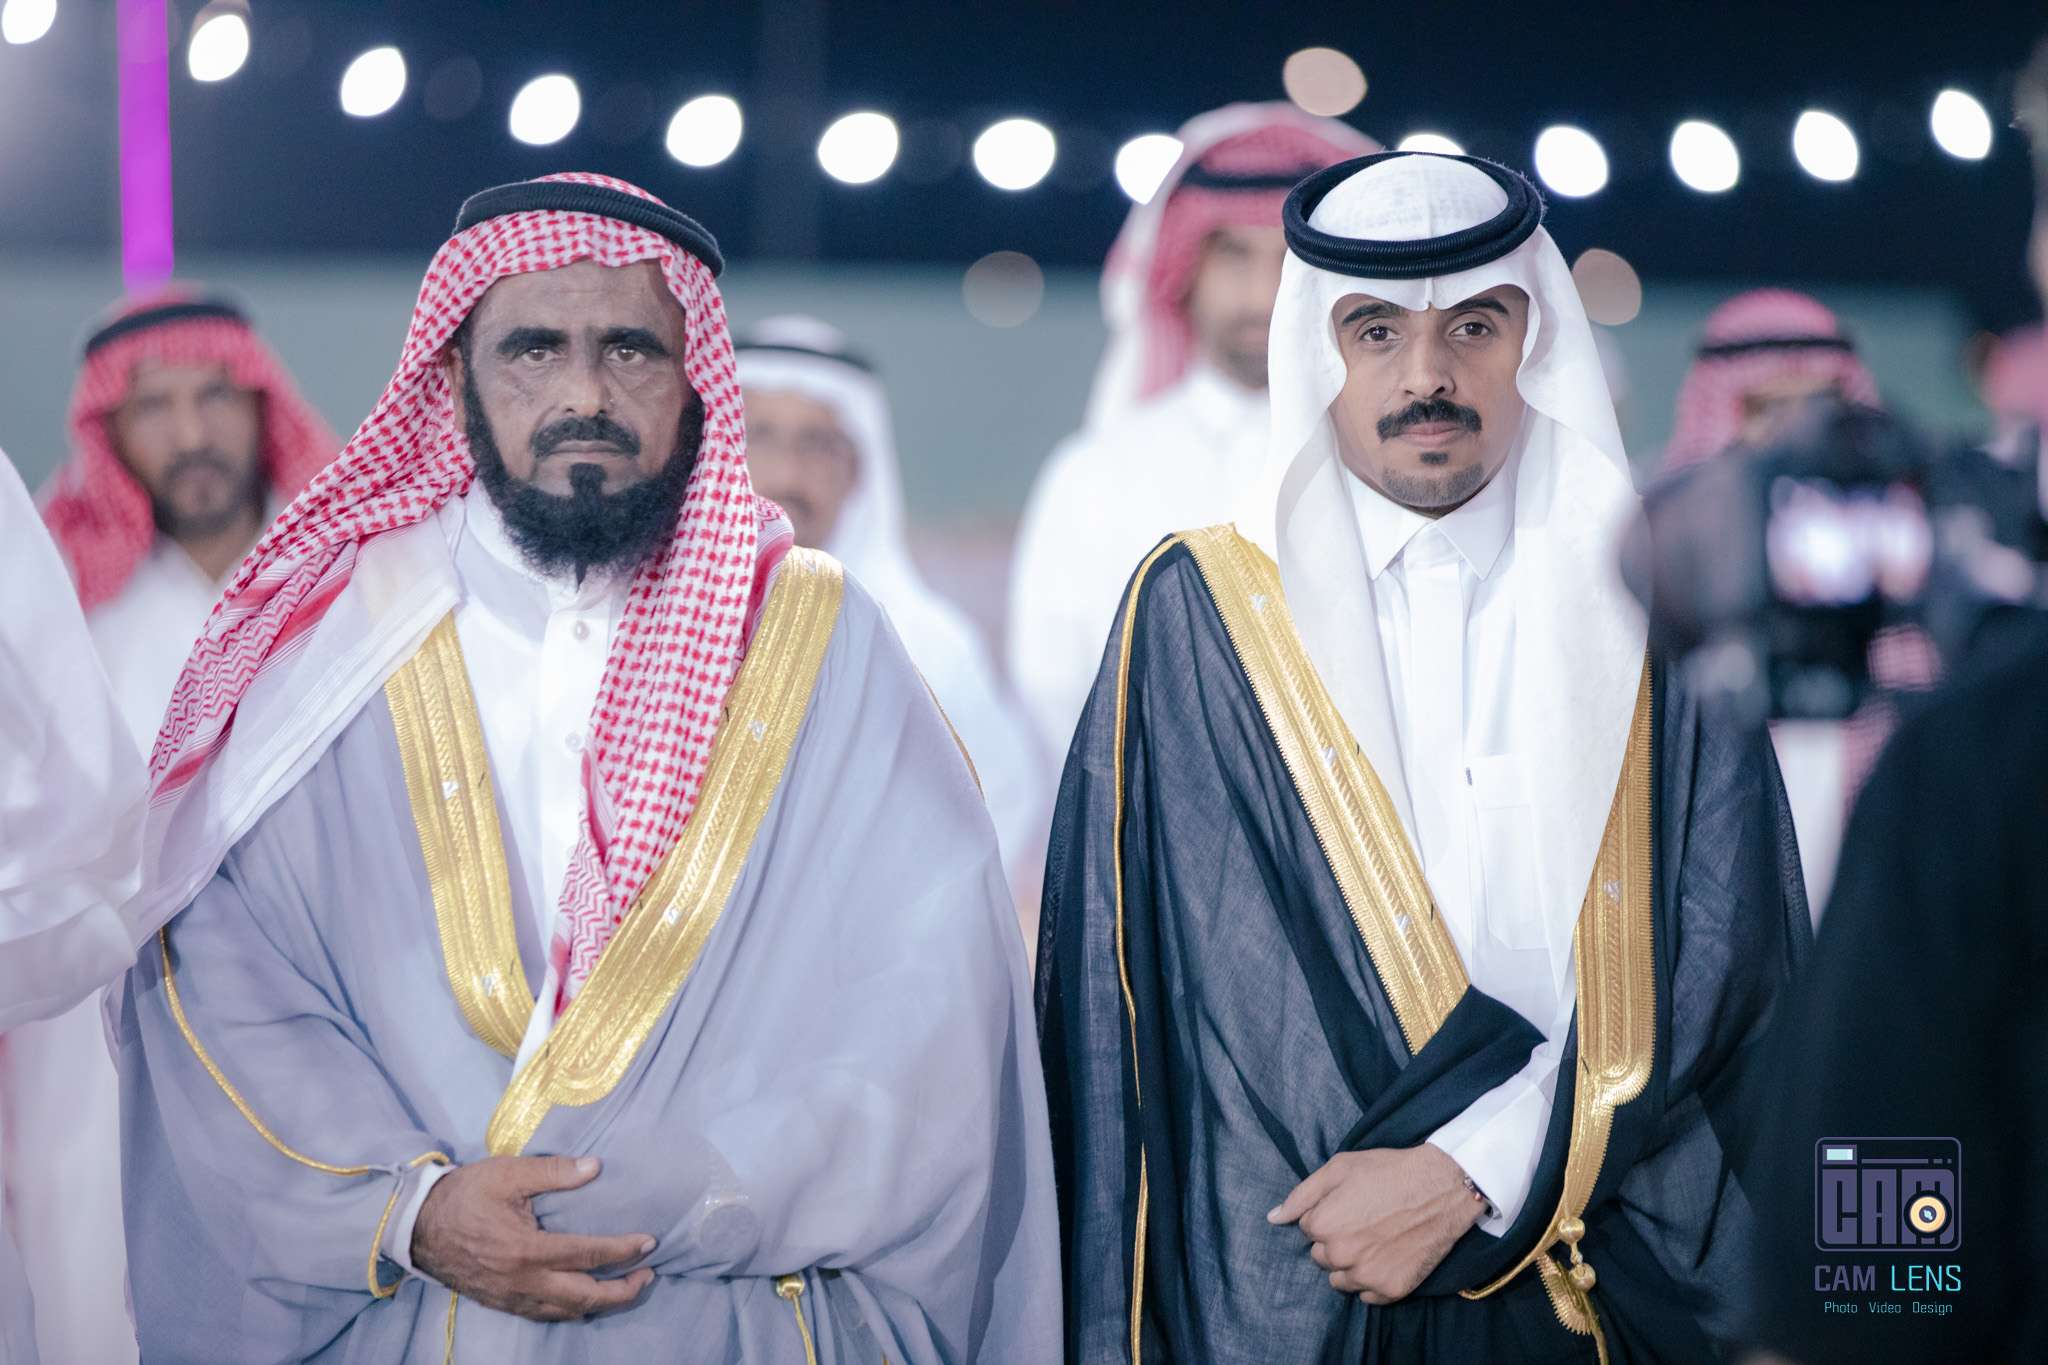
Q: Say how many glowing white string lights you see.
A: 13